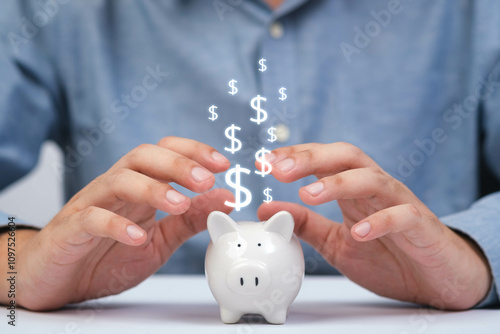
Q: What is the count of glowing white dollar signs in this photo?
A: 10